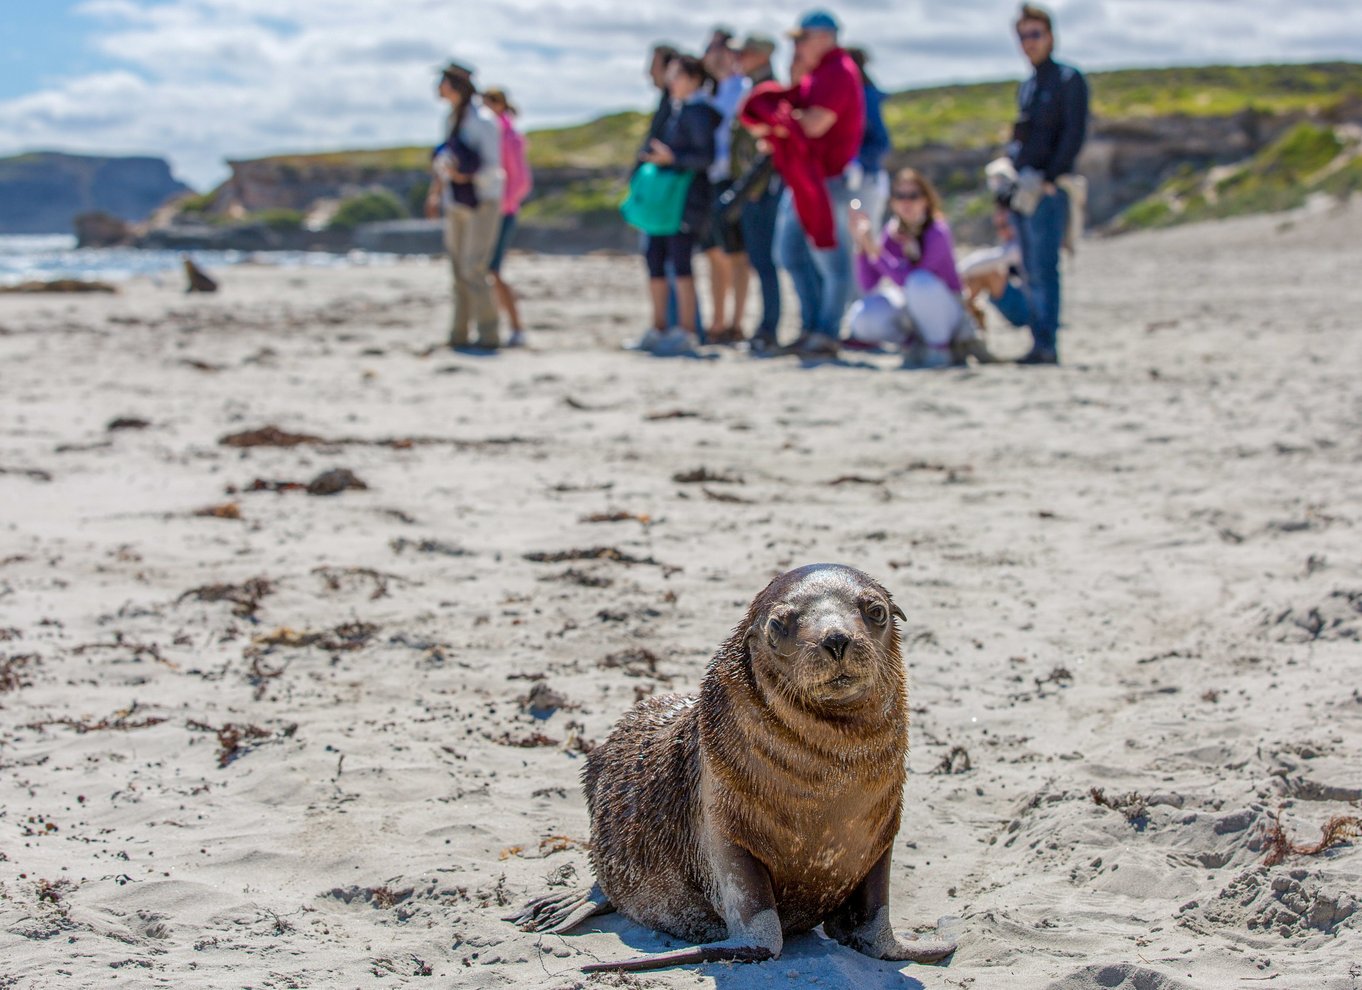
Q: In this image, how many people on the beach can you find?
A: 12